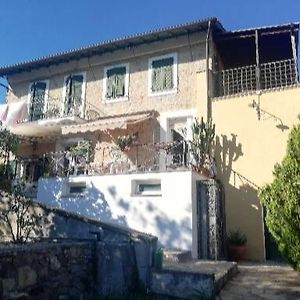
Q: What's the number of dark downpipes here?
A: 1